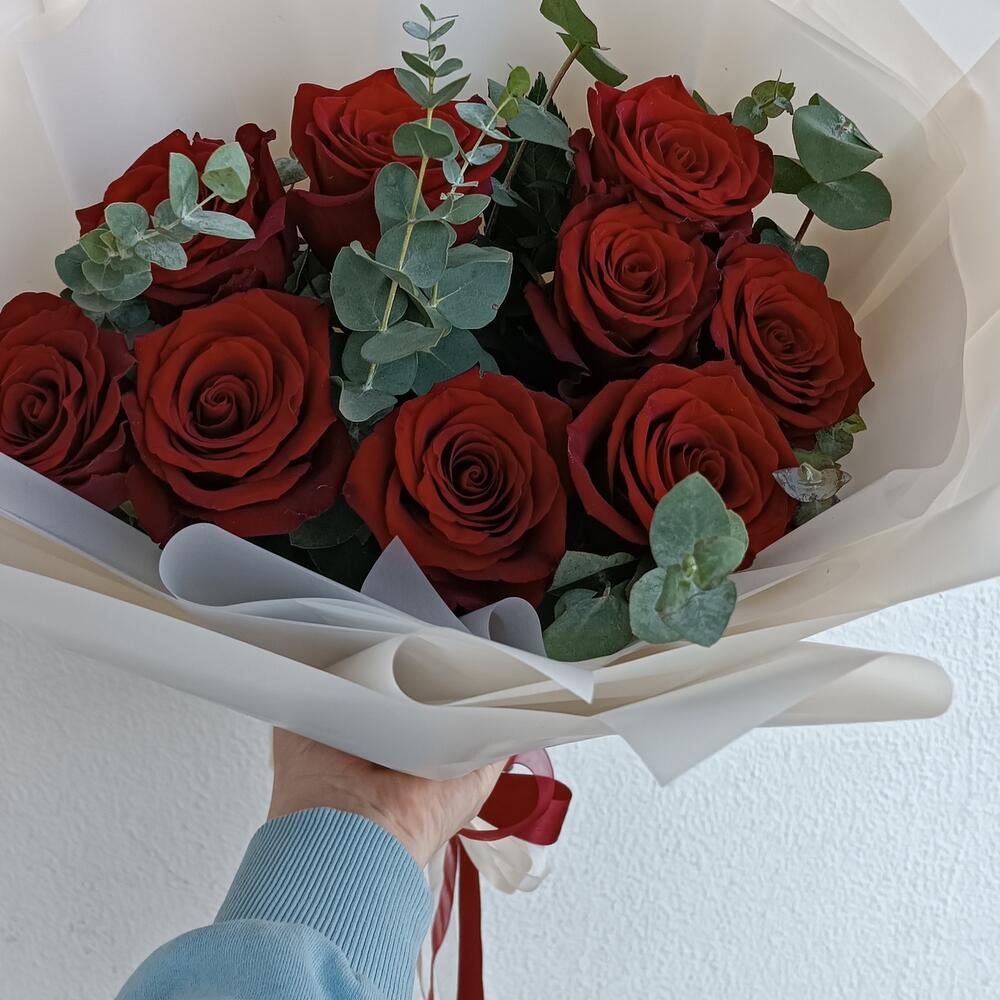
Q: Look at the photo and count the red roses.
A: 9